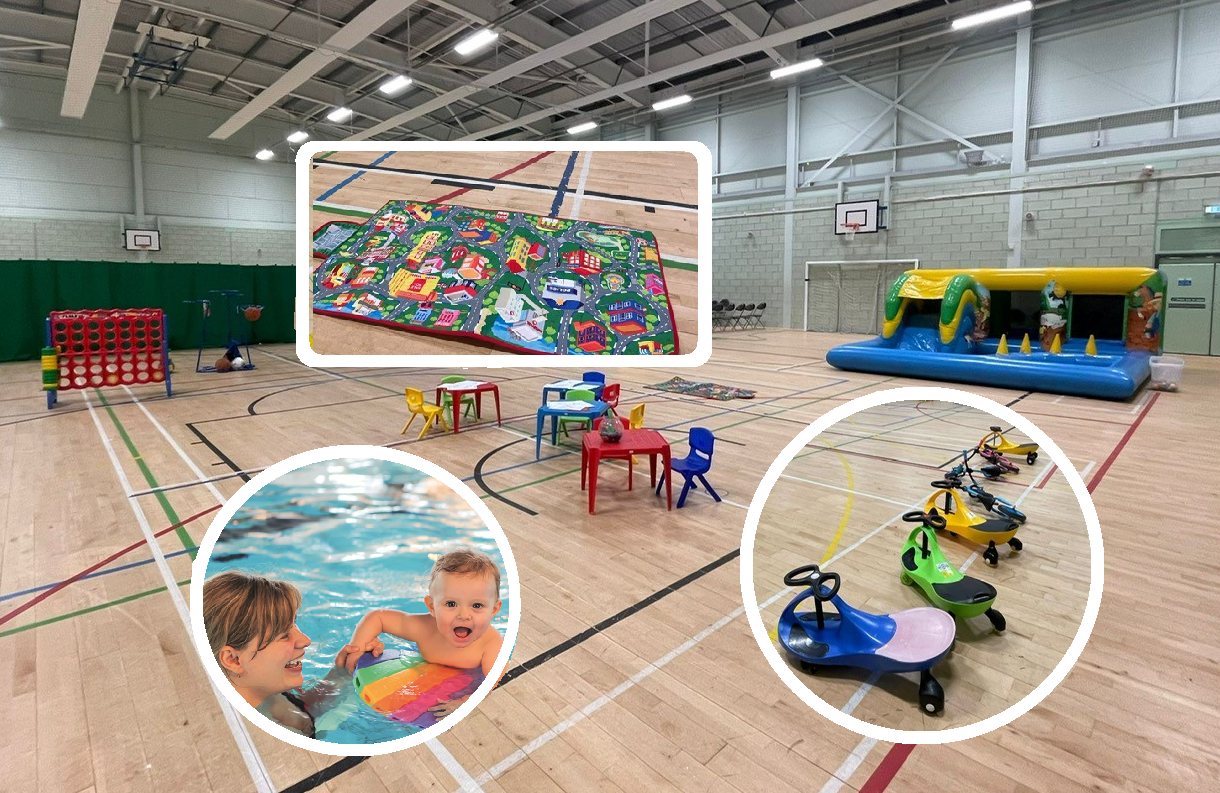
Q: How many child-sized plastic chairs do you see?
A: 8